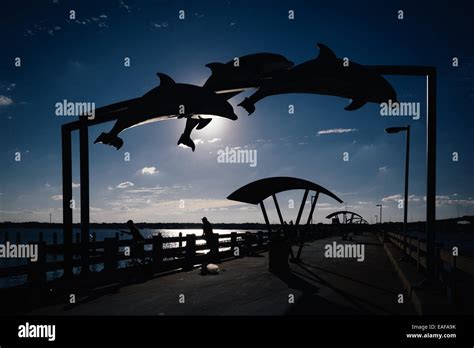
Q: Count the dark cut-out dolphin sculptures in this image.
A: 3